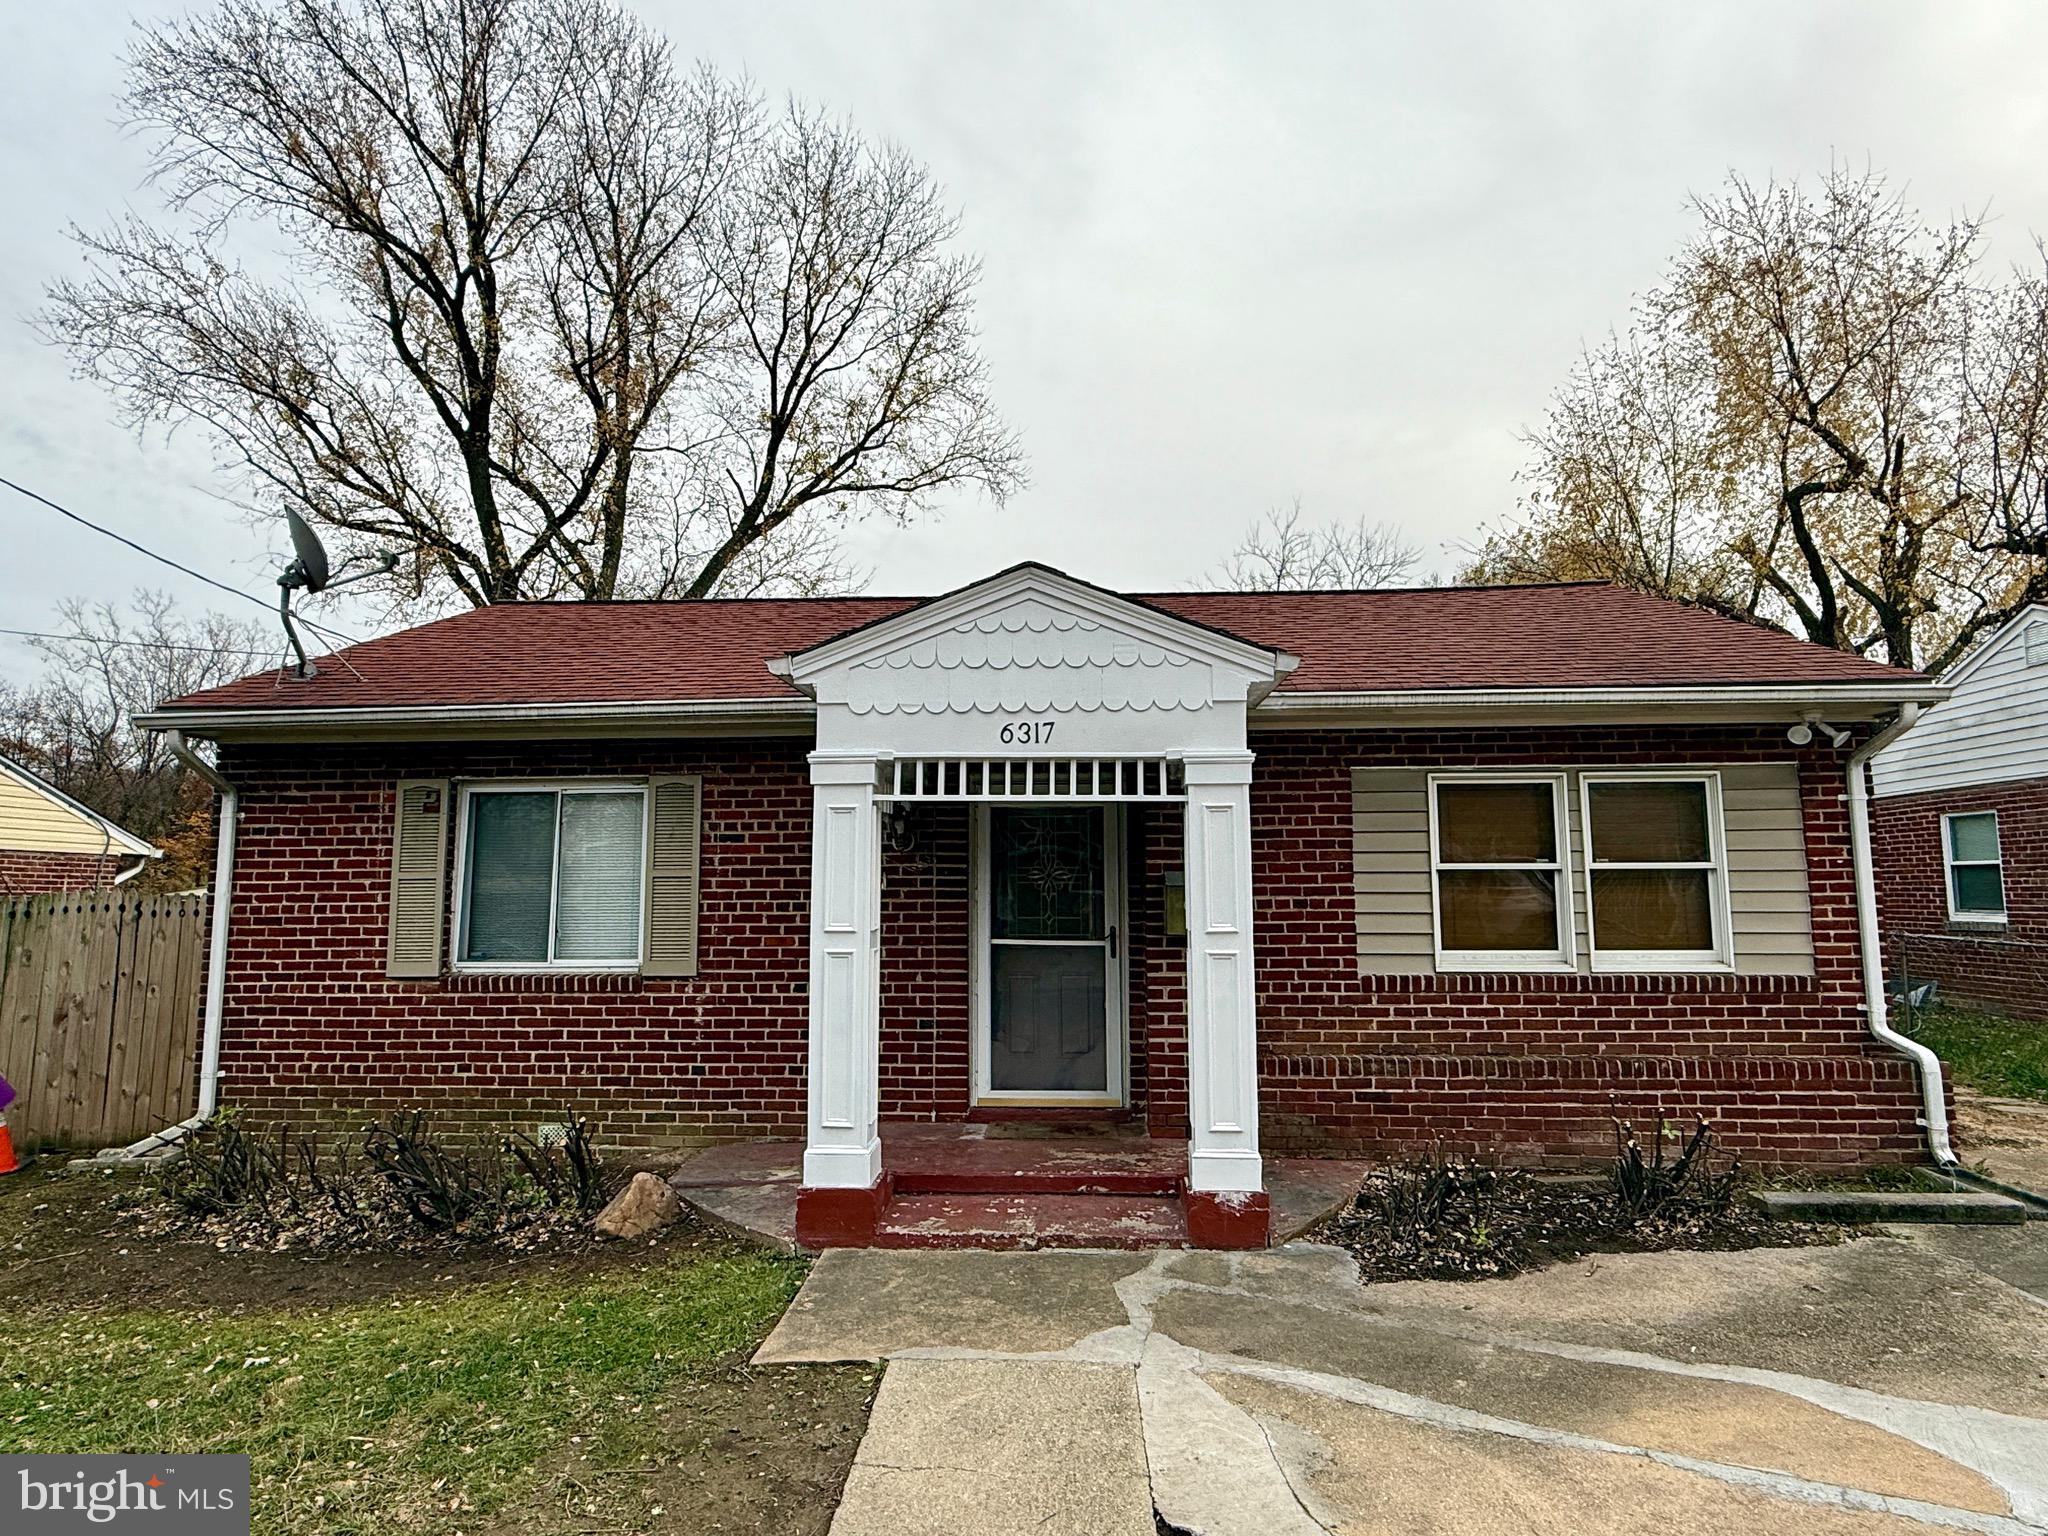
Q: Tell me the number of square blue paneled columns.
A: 0